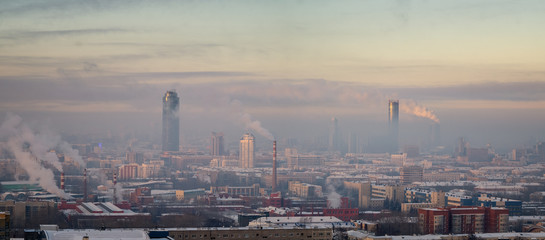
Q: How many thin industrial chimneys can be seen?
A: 4